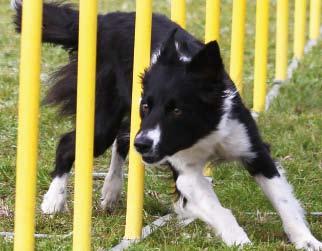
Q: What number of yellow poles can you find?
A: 10